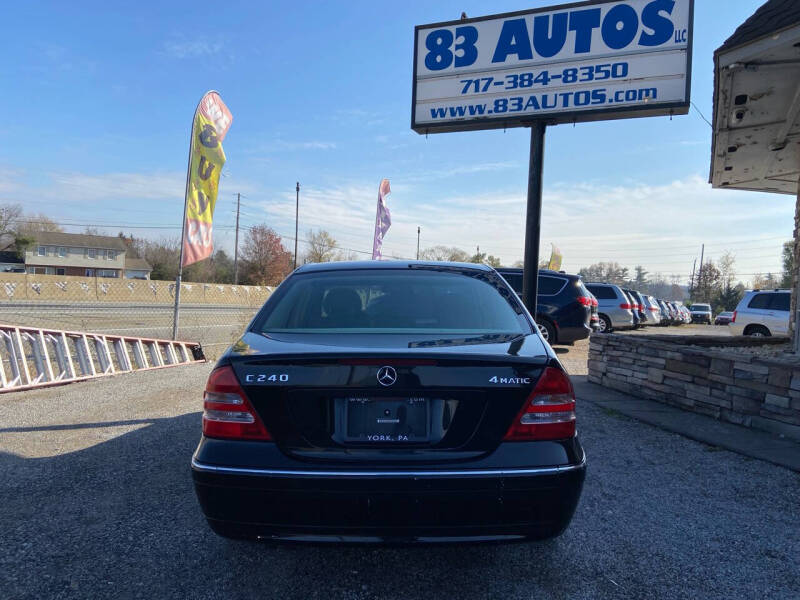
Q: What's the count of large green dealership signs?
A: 0